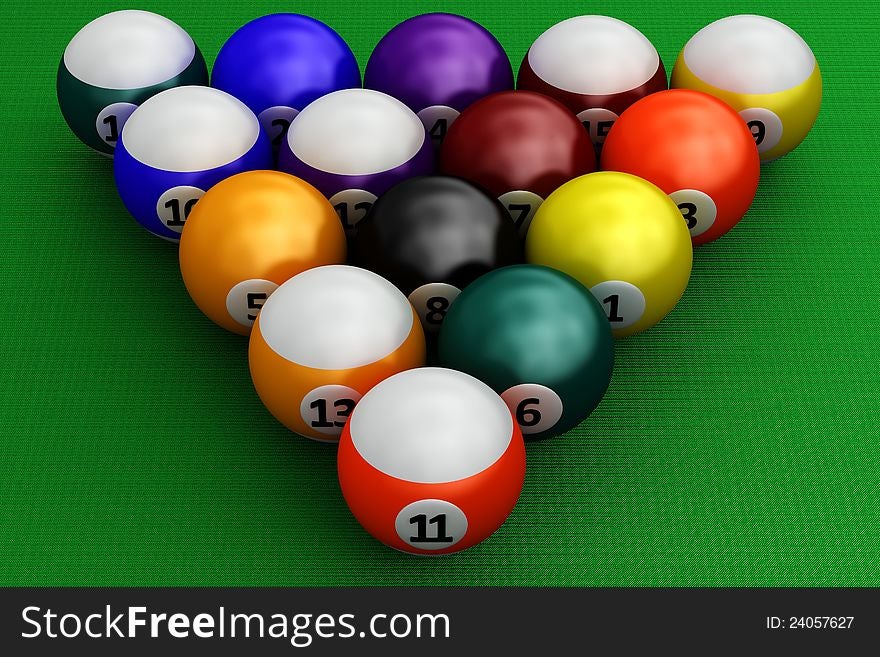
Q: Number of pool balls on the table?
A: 15